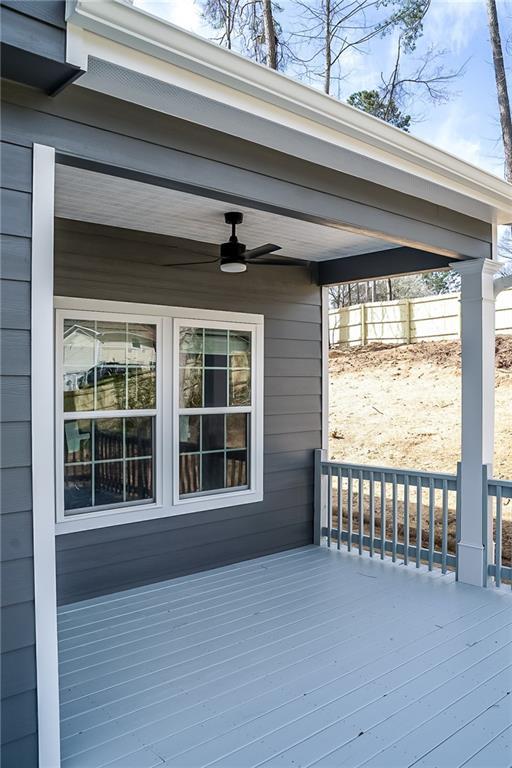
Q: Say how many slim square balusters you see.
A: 12